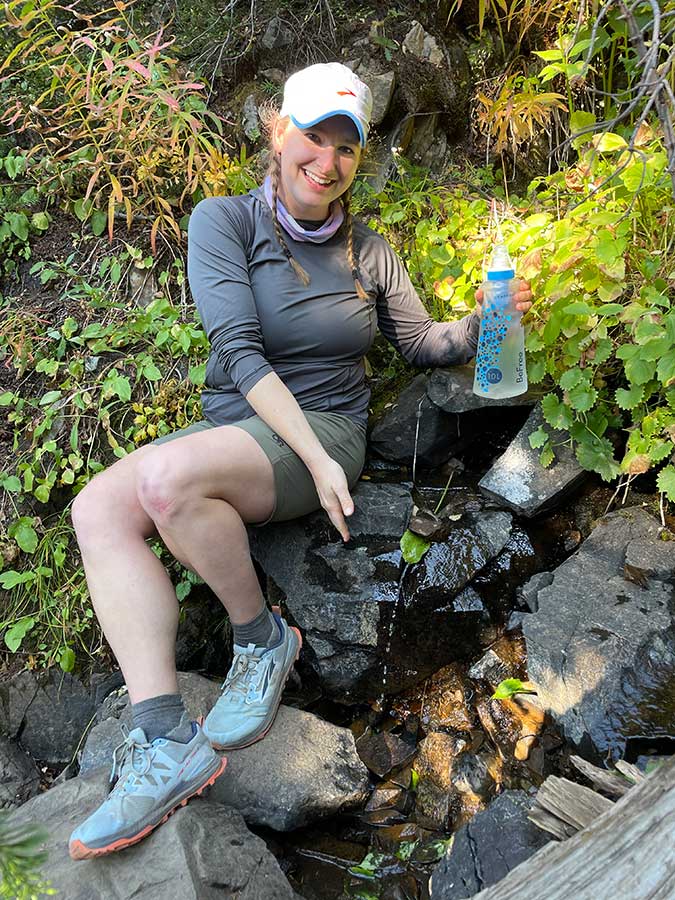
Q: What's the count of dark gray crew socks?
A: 2